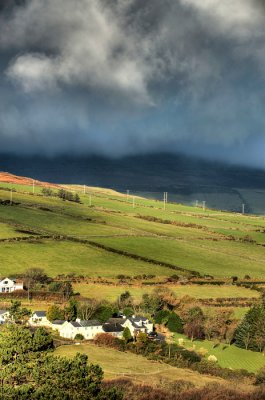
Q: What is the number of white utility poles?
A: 11